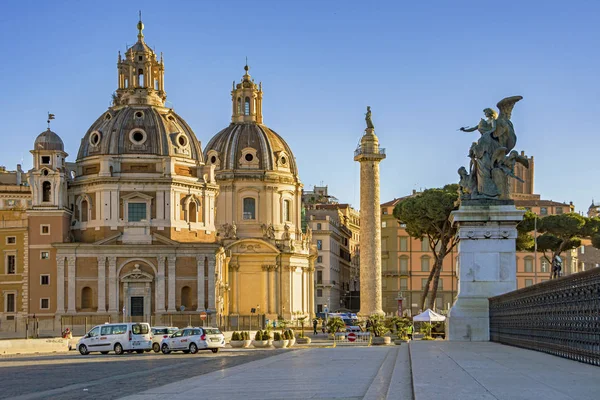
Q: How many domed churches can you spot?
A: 2